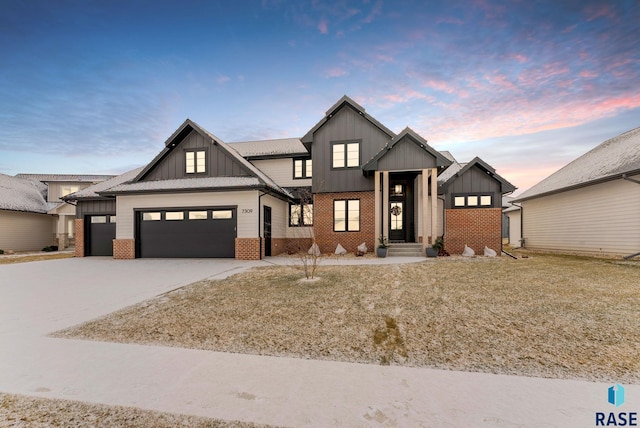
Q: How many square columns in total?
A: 4